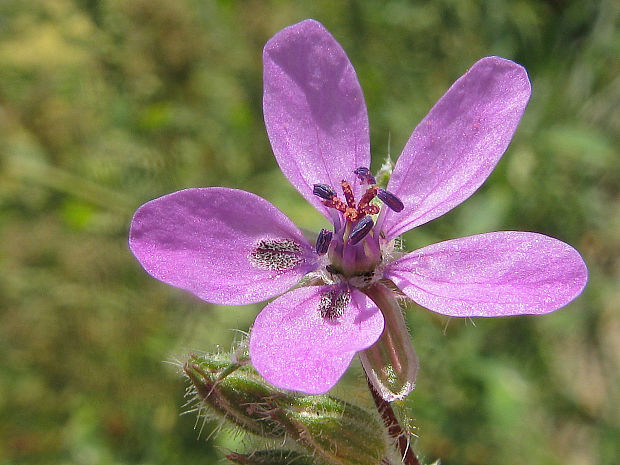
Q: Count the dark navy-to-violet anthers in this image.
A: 5